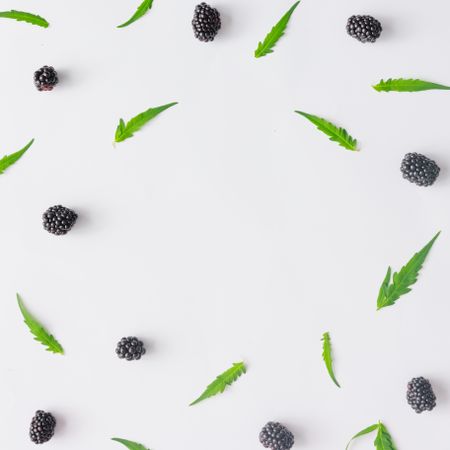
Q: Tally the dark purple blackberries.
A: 9